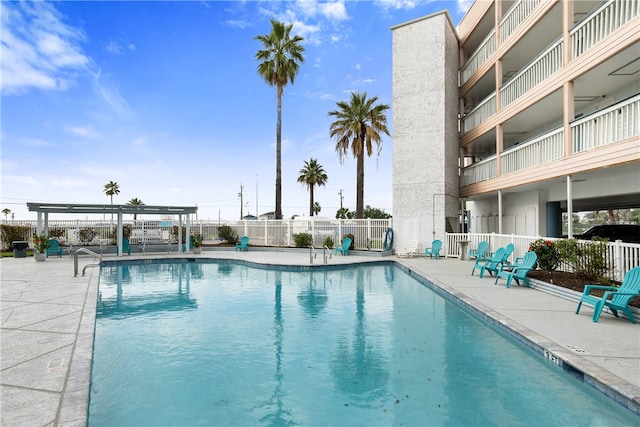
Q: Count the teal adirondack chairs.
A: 11